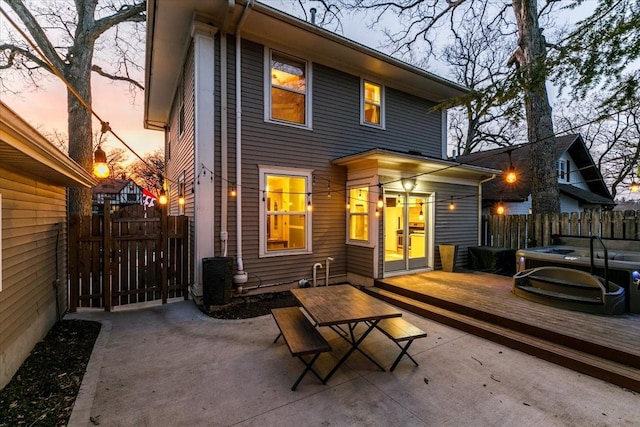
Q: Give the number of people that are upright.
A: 0